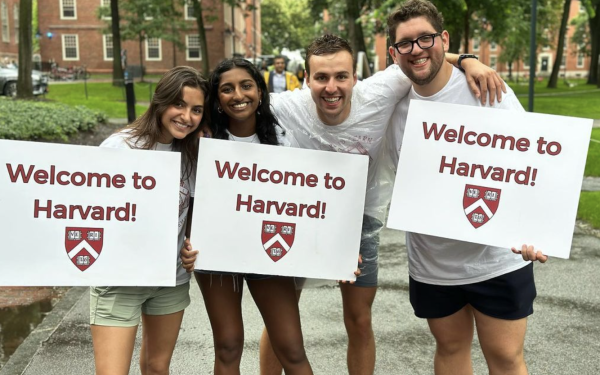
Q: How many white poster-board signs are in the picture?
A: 3